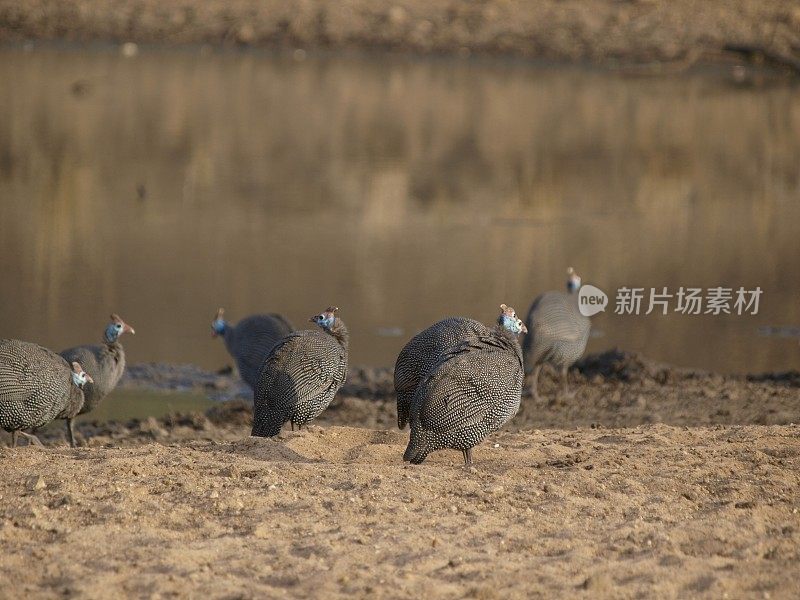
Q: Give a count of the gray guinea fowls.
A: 7